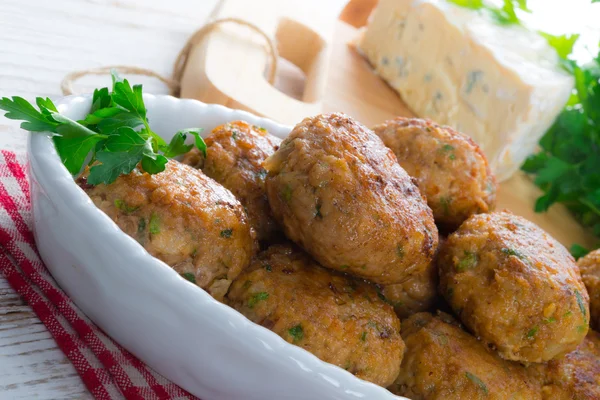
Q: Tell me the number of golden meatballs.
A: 10